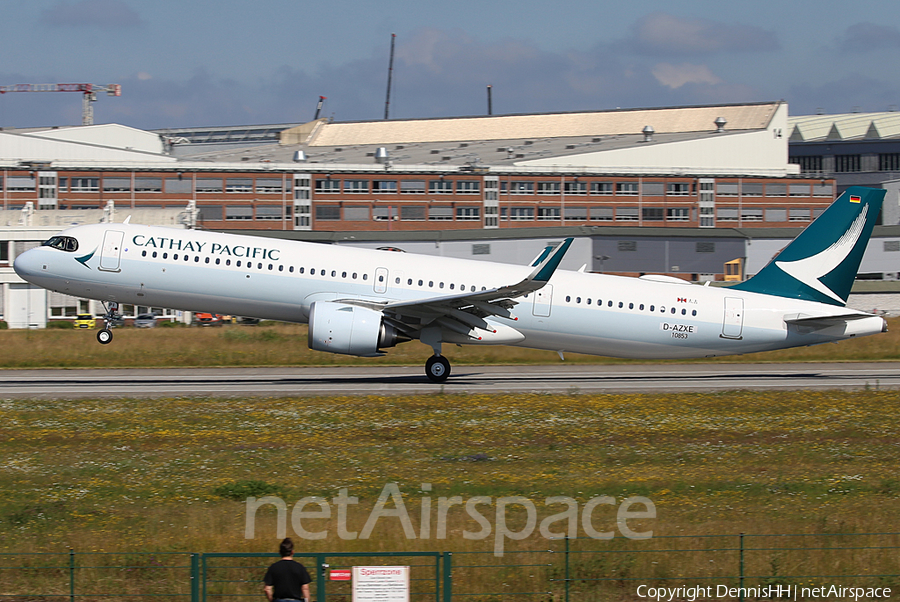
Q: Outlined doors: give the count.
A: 4